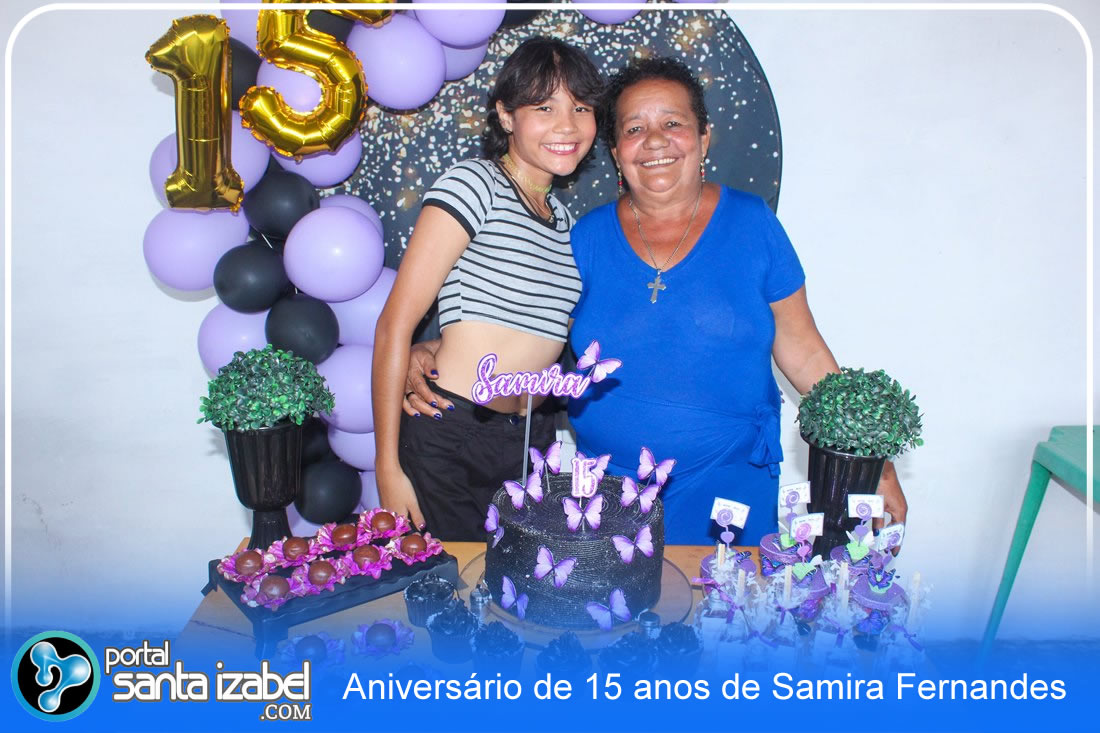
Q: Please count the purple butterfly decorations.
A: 12